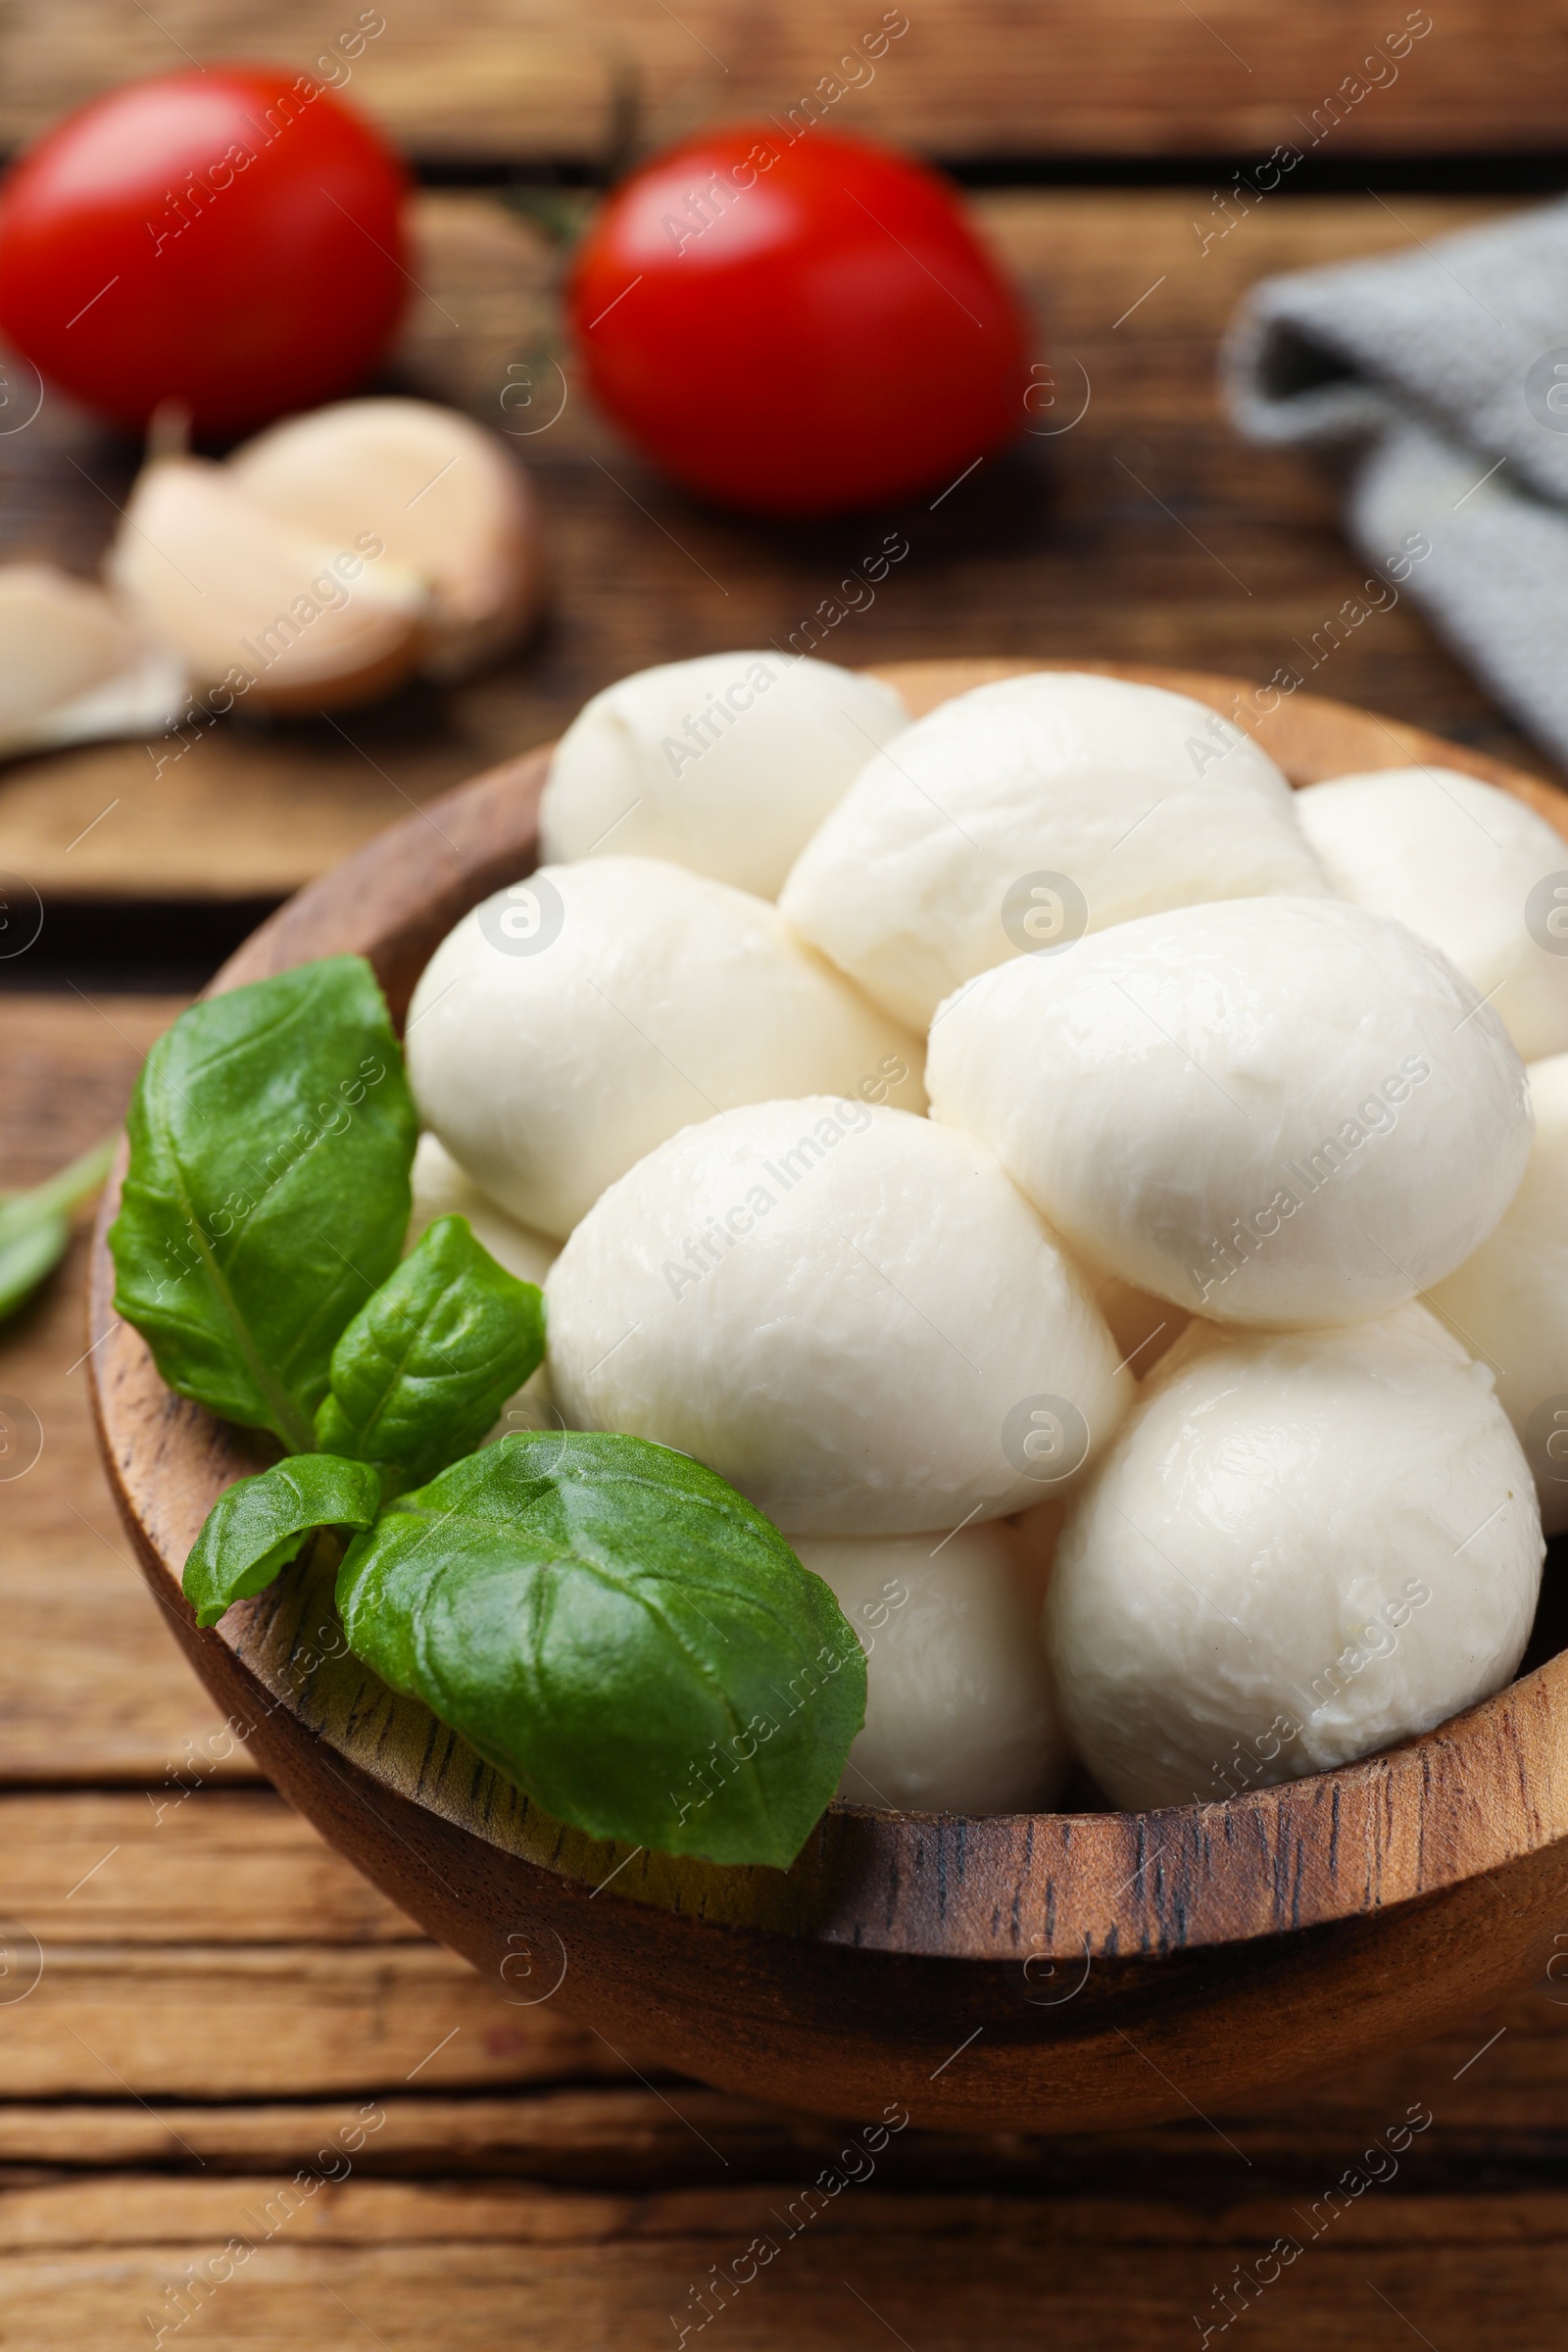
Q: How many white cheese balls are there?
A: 10